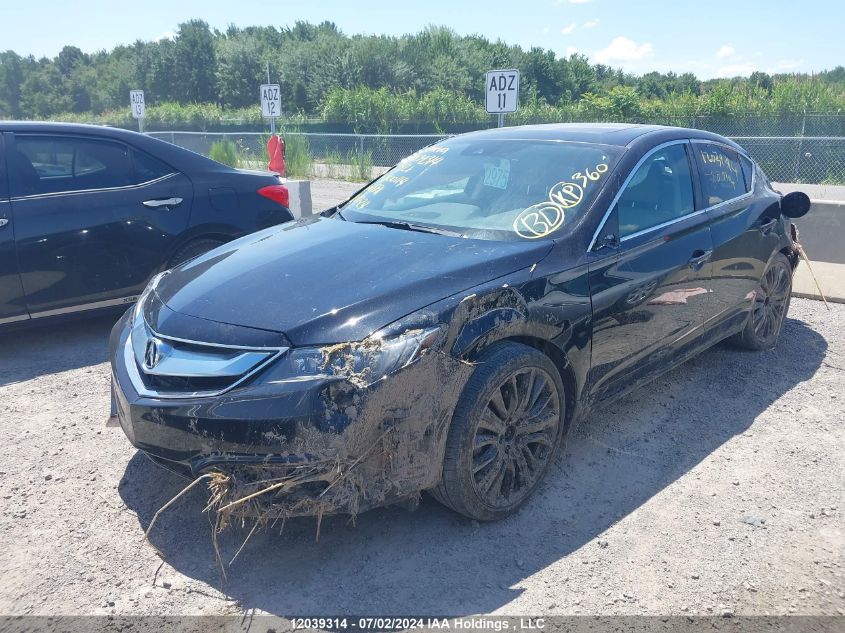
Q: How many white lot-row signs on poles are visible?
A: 3